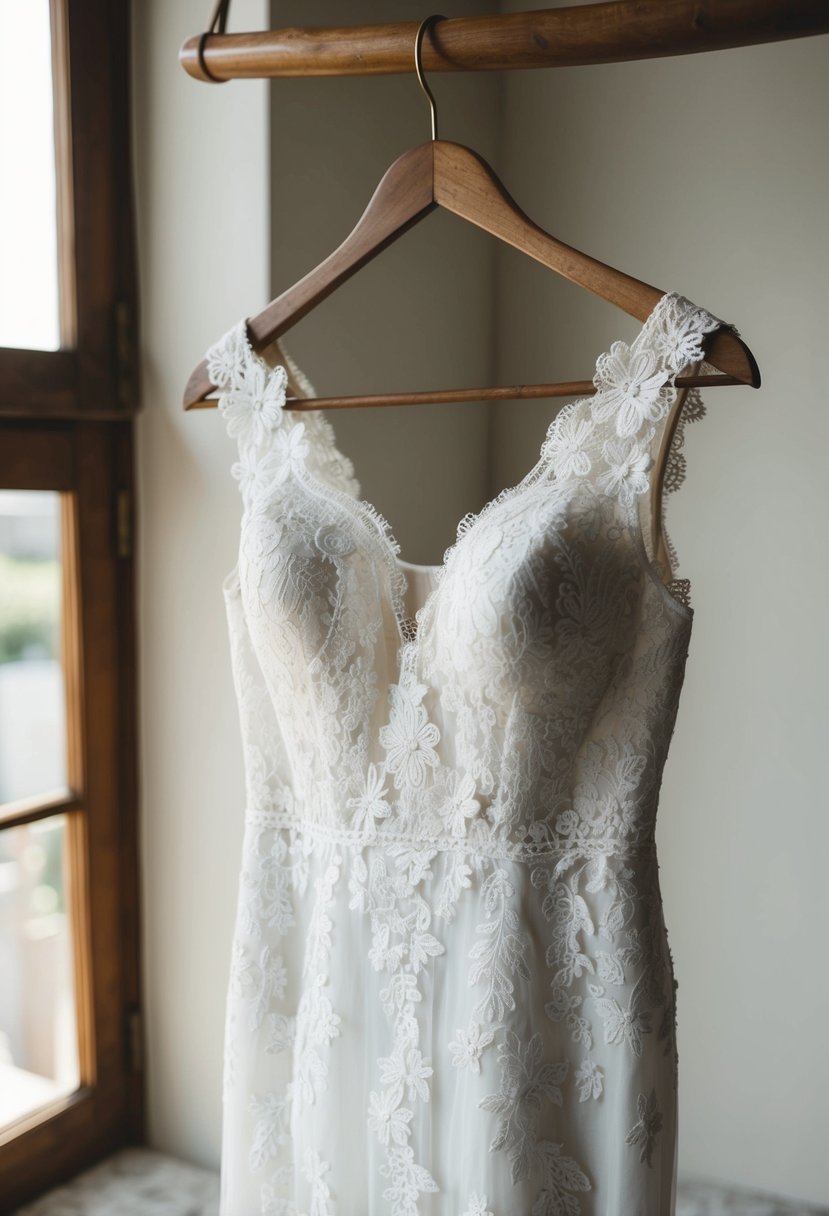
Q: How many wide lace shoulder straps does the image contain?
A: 2